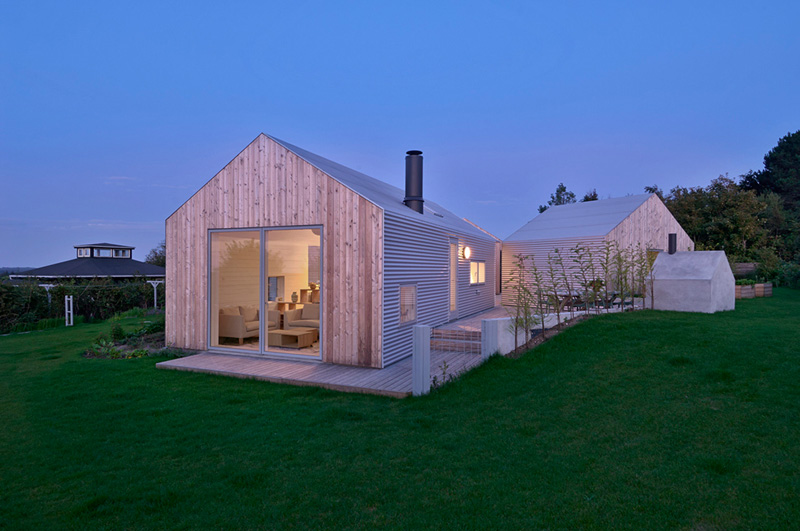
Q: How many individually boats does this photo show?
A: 0